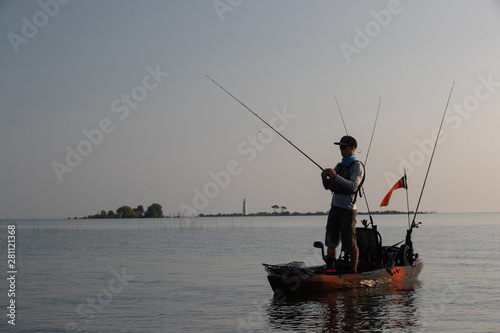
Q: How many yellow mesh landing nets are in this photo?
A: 0